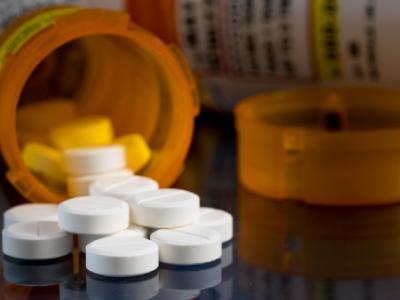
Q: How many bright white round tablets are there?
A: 11